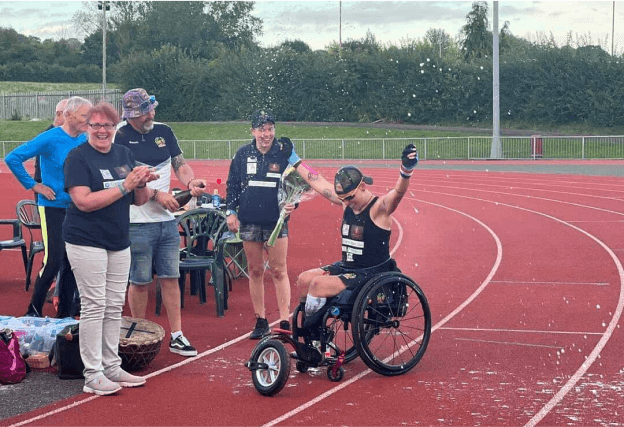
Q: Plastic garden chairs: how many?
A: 3